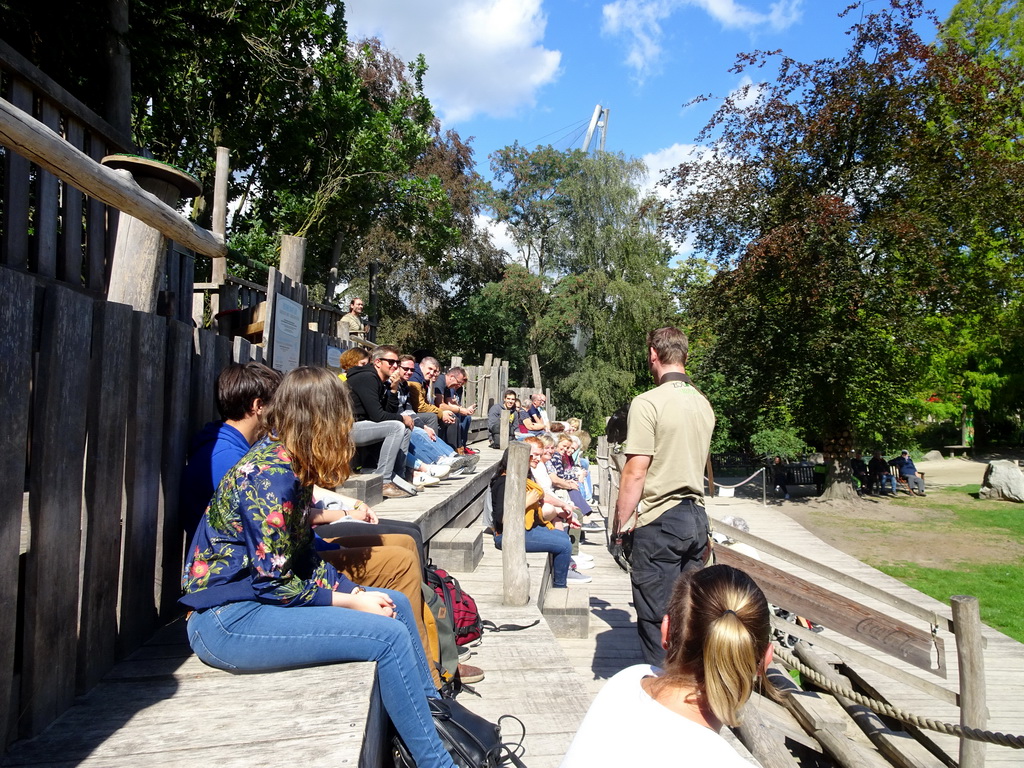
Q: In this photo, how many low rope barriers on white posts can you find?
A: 1